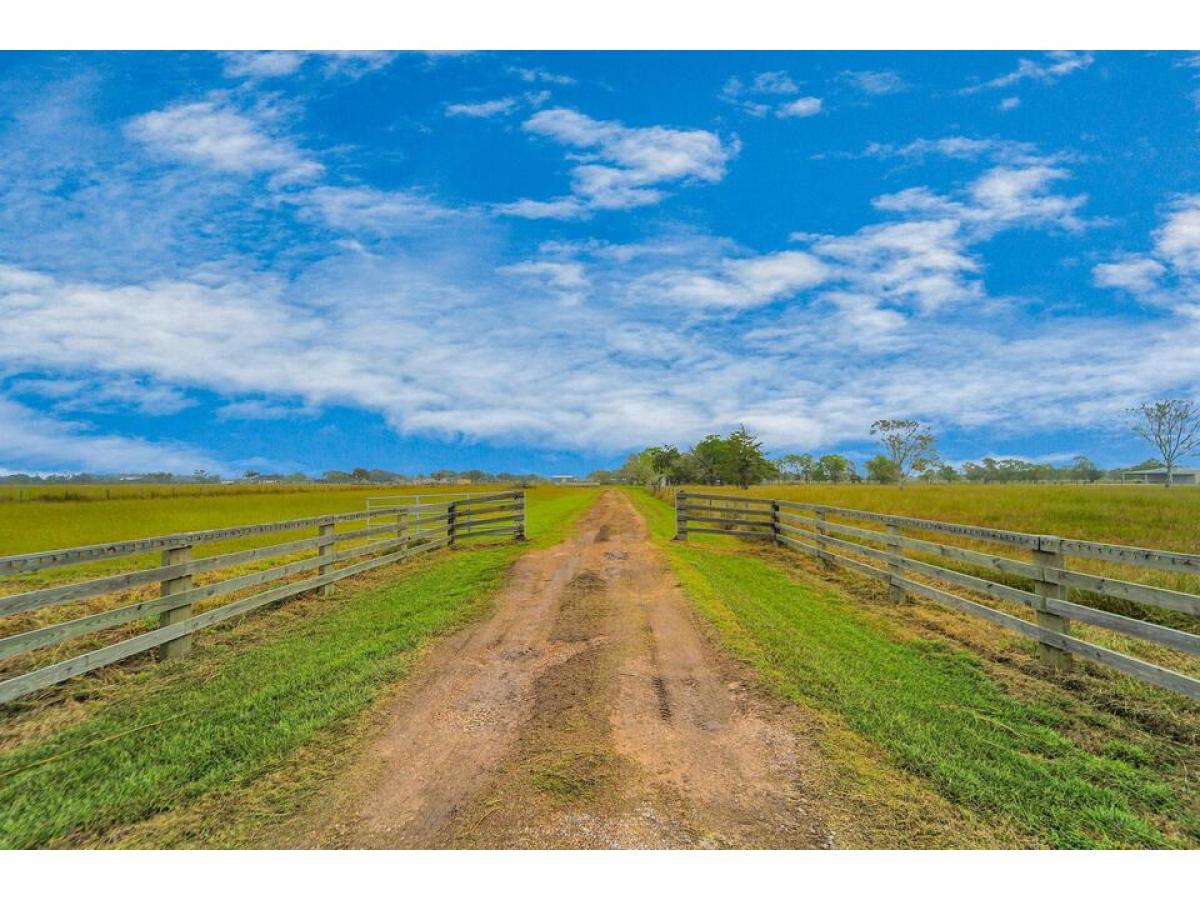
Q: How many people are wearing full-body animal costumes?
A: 0